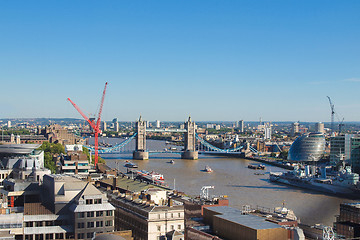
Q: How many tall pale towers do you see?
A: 2